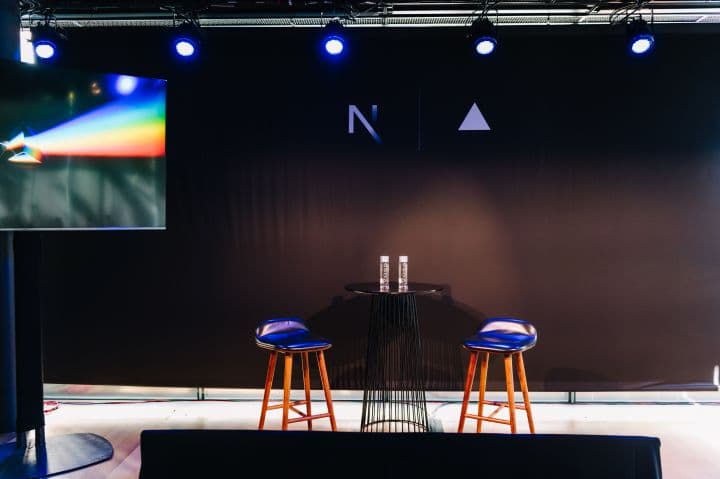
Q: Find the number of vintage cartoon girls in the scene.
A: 0